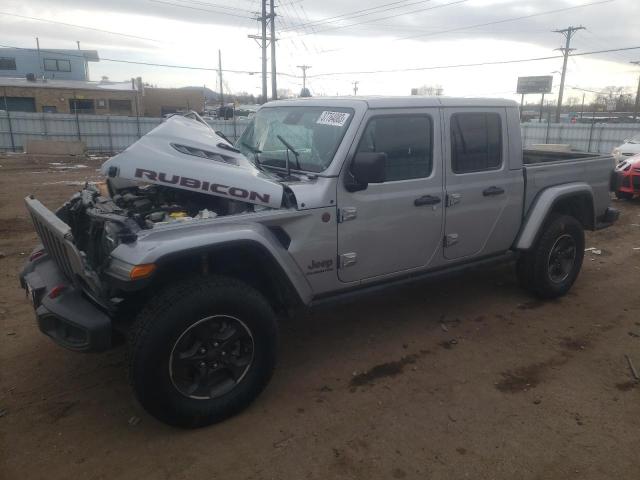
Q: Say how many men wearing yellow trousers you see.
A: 0